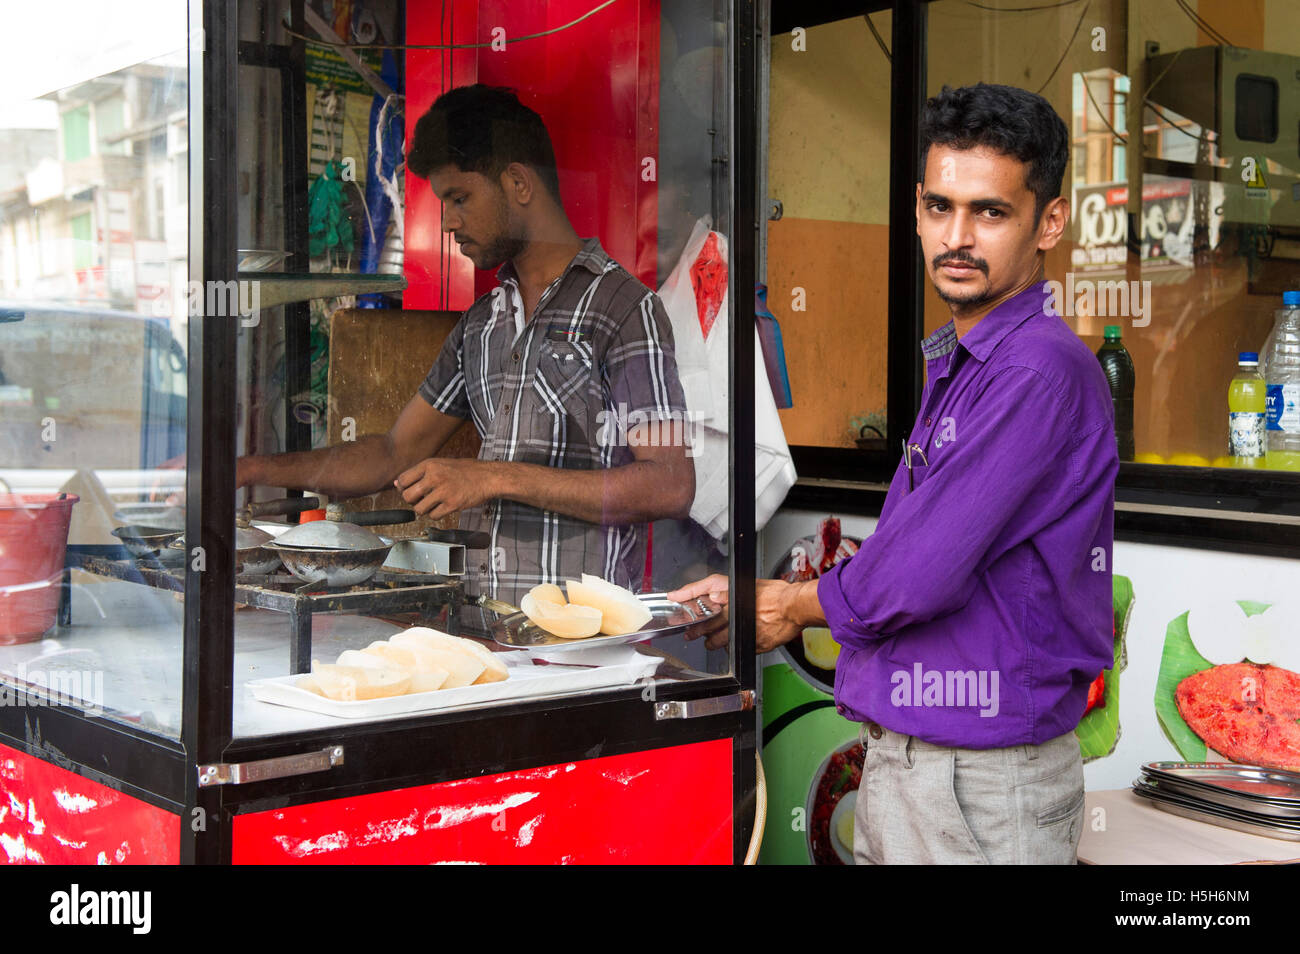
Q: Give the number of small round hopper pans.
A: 3